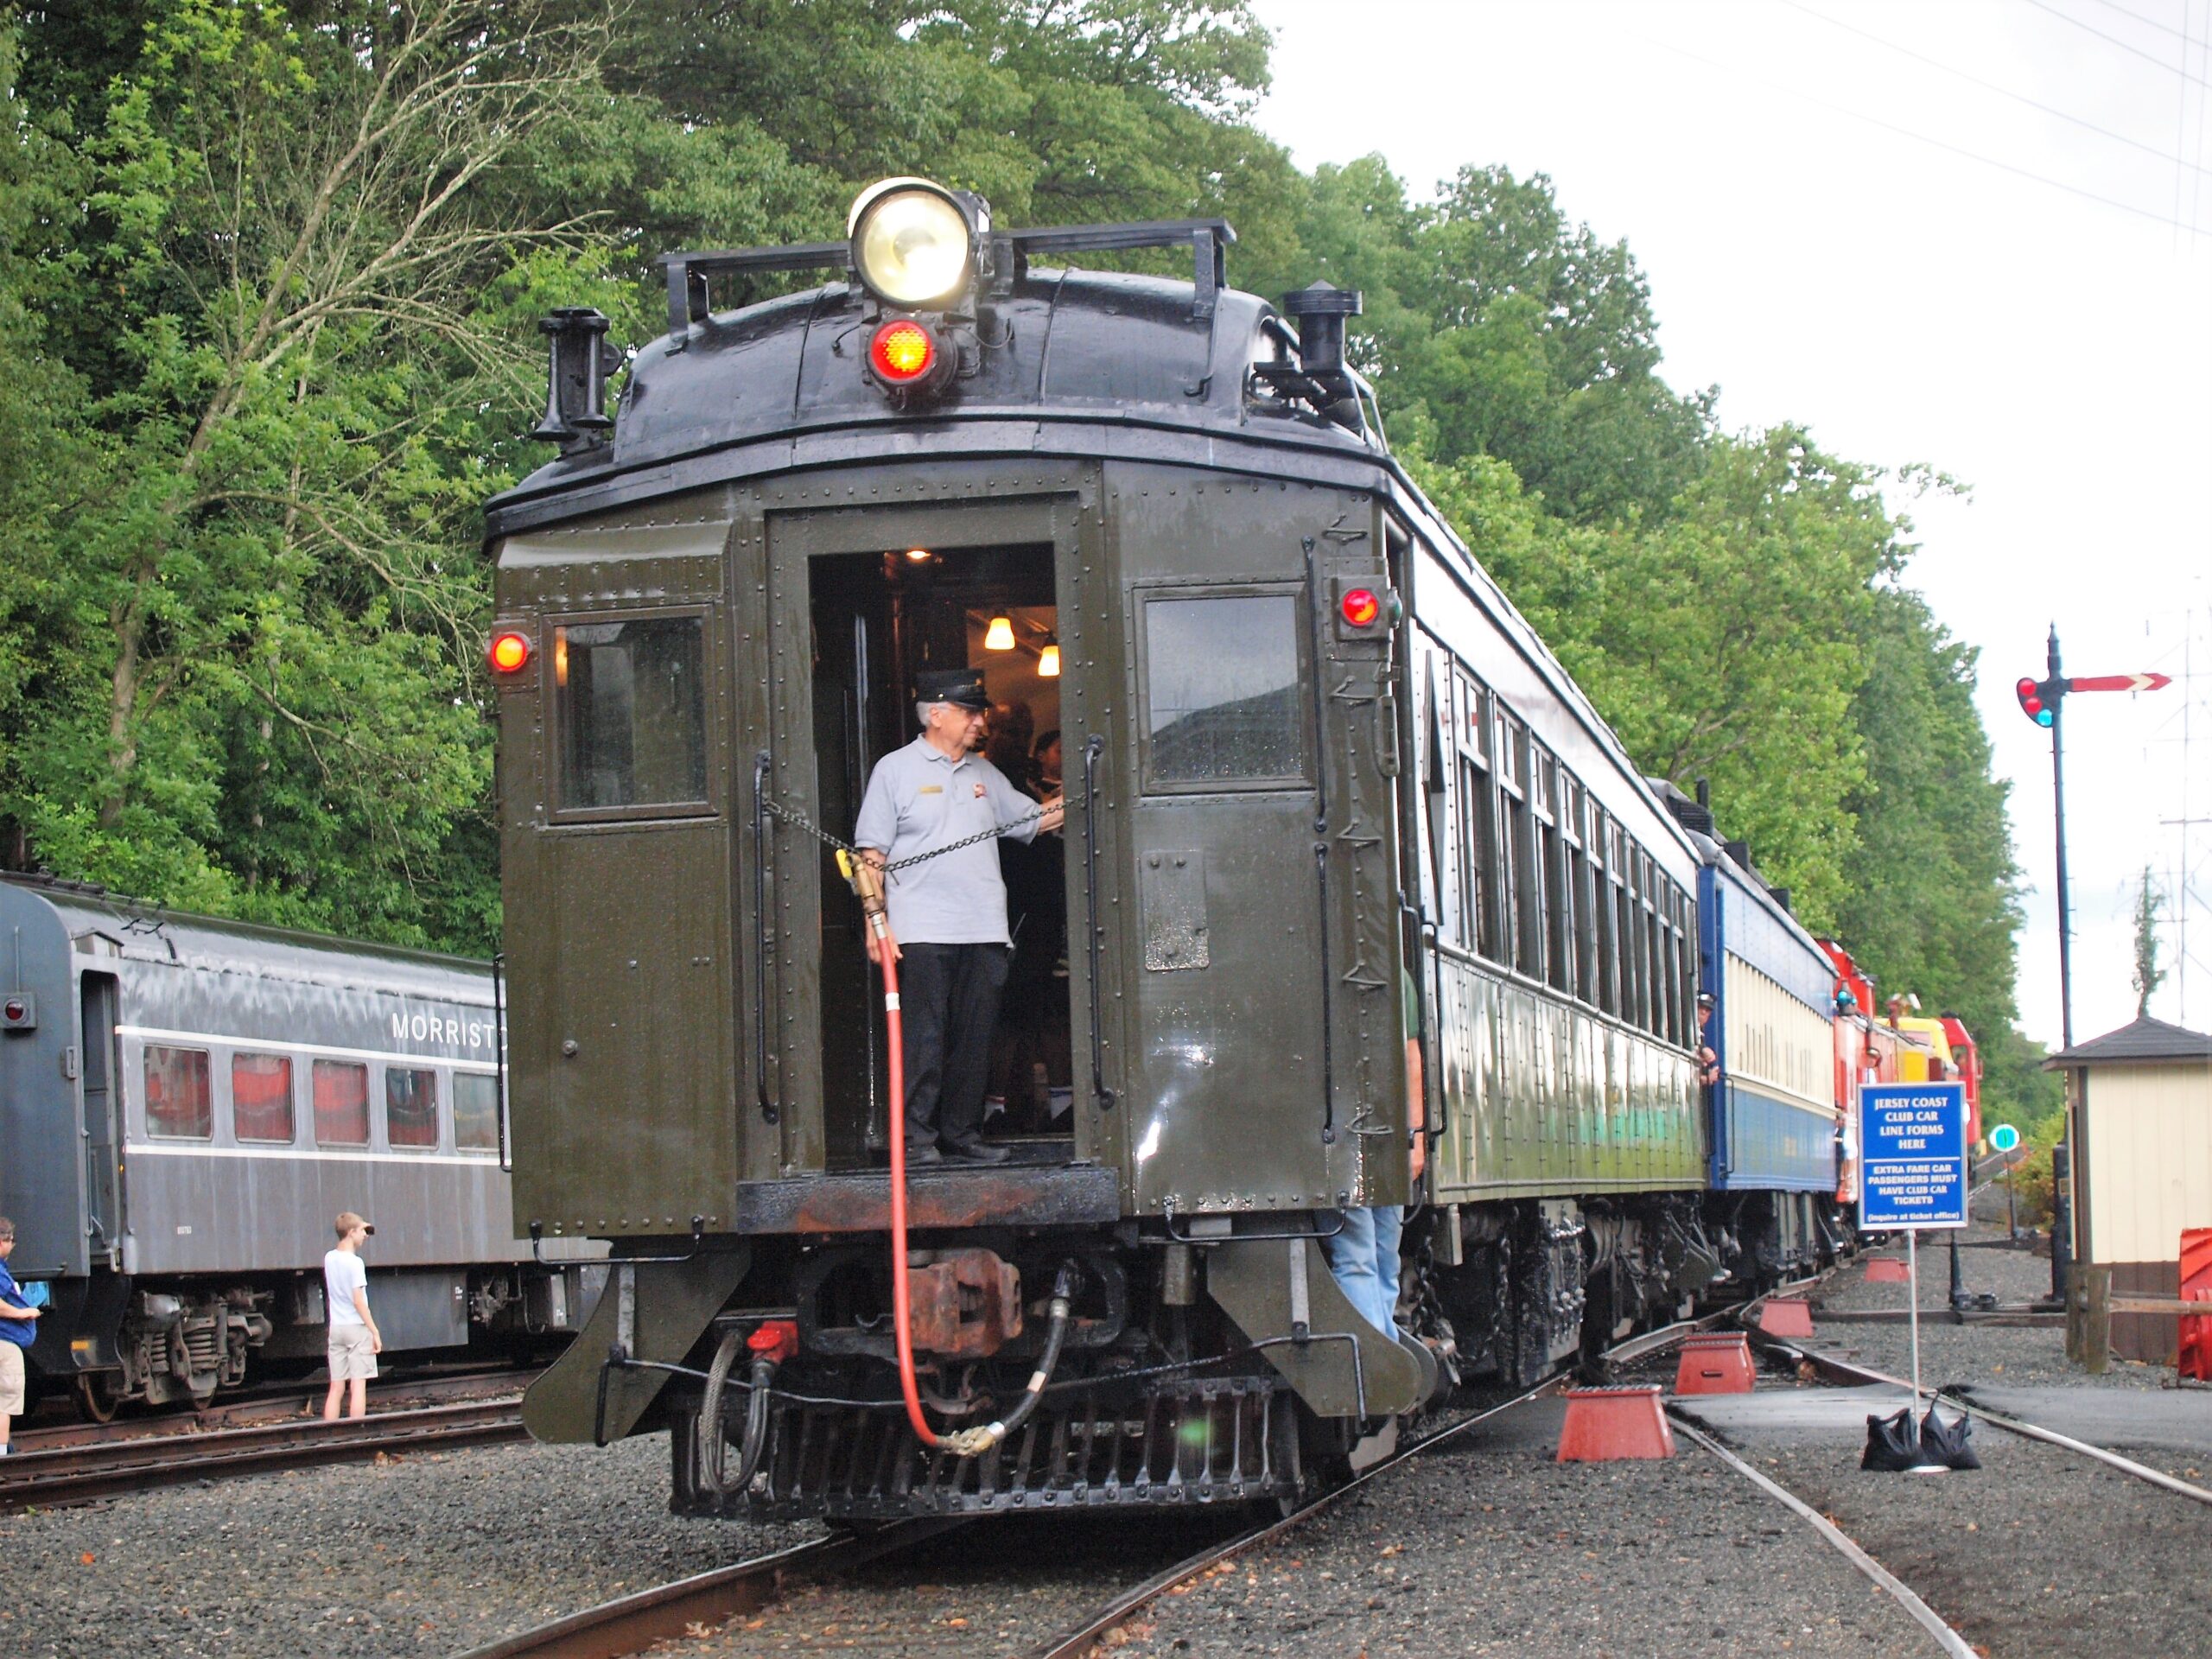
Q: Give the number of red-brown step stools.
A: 4